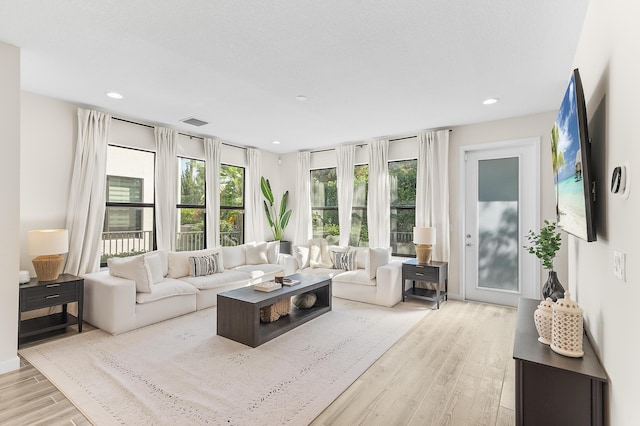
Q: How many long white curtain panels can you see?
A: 8